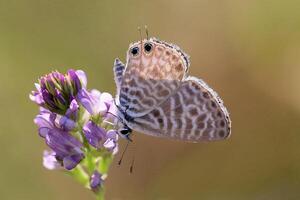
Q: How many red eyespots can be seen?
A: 0